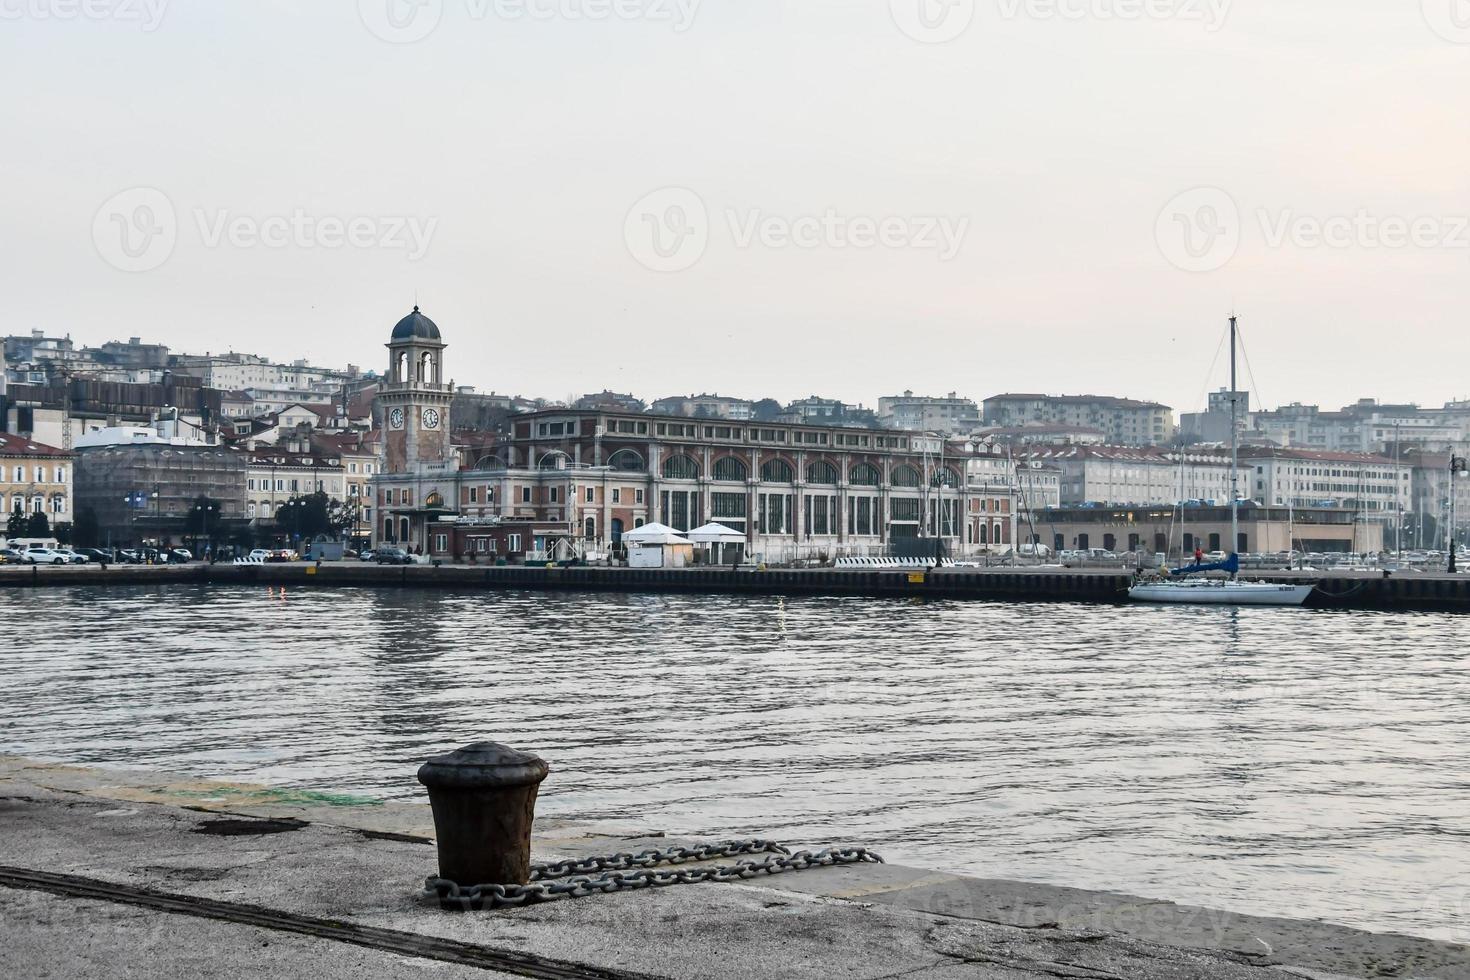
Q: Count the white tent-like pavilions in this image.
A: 2